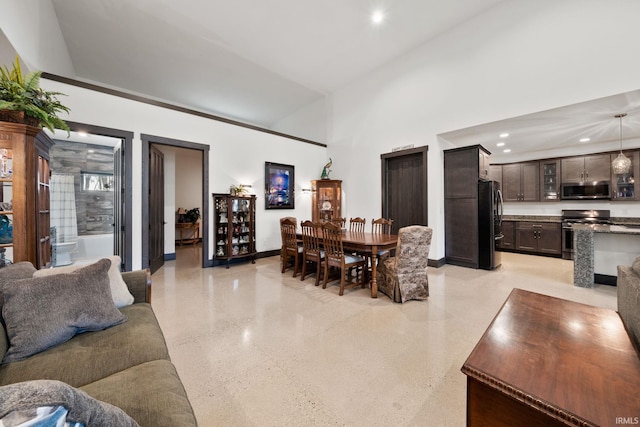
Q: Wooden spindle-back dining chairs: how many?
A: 6